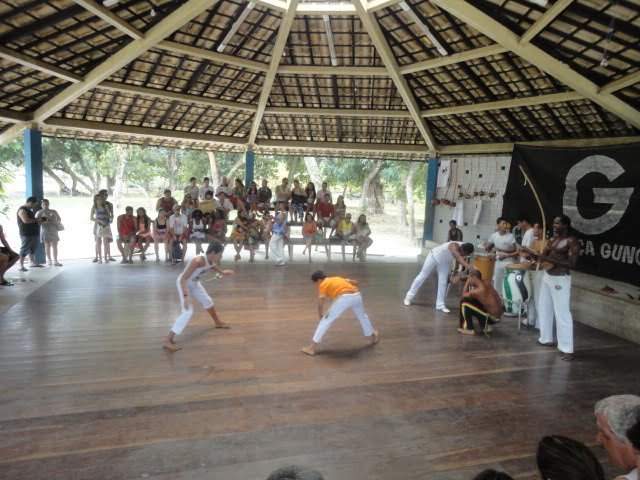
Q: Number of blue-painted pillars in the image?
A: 3